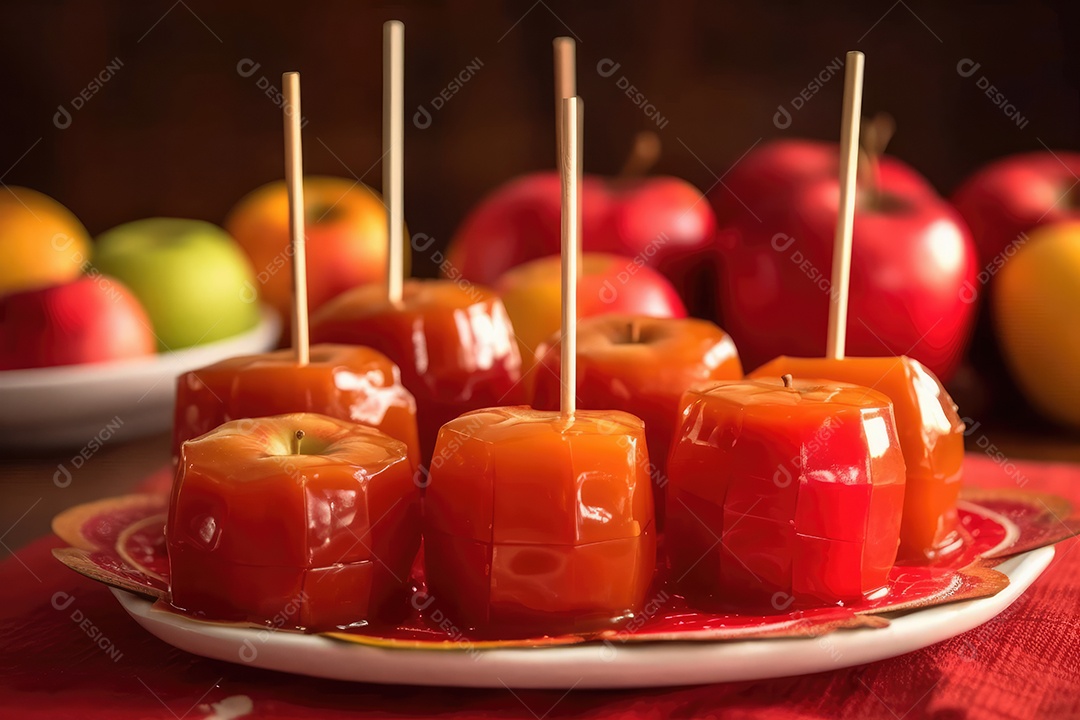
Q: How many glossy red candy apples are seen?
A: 7